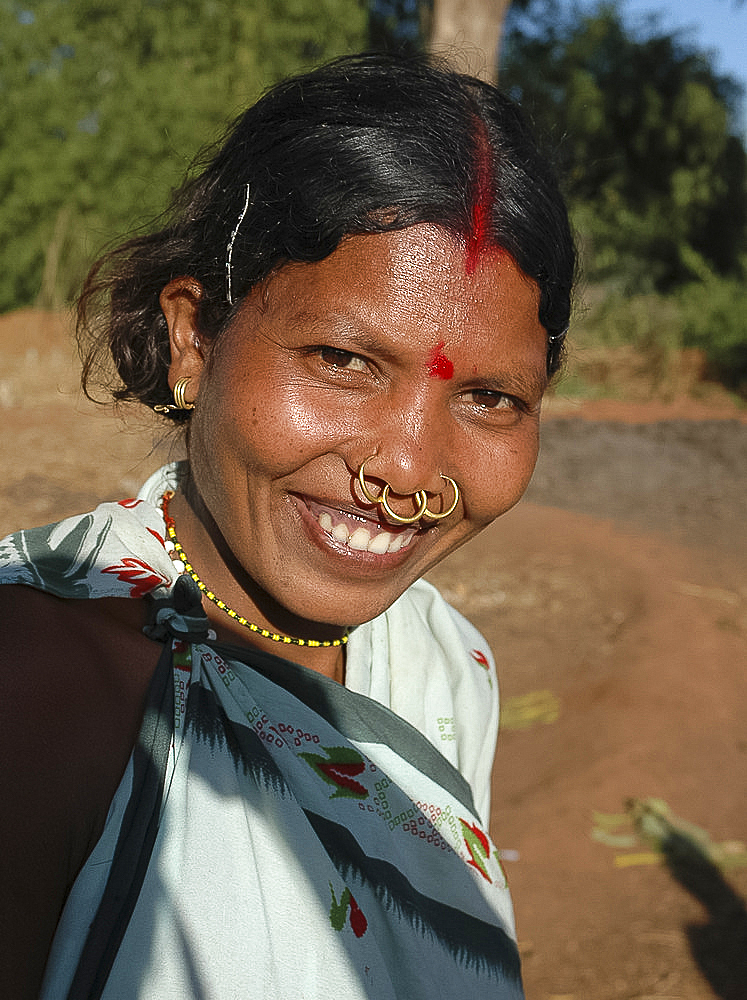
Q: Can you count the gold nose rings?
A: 3